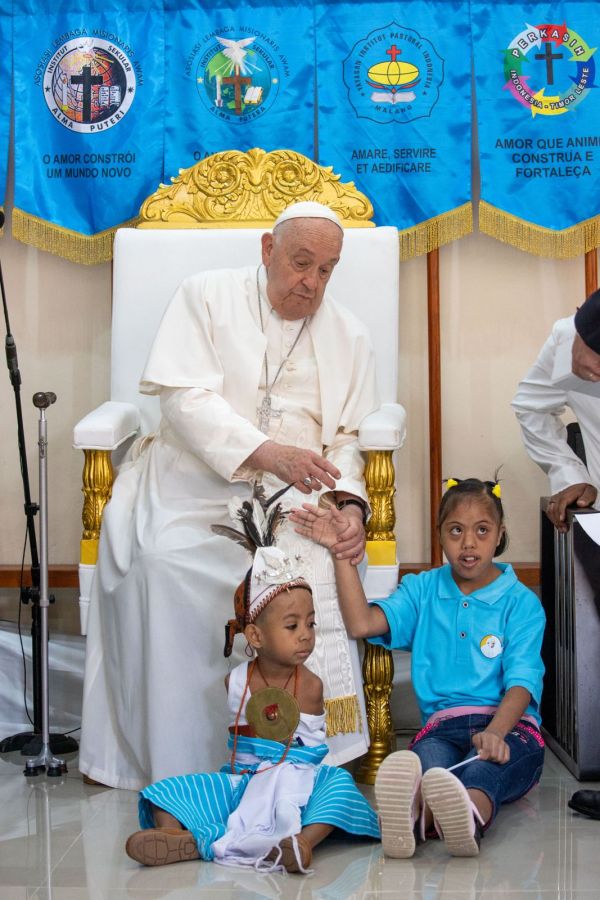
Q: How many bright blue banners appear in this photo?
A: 4